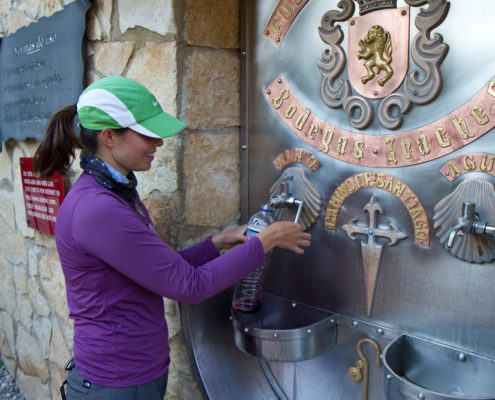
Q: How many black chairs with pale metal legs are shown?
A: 0